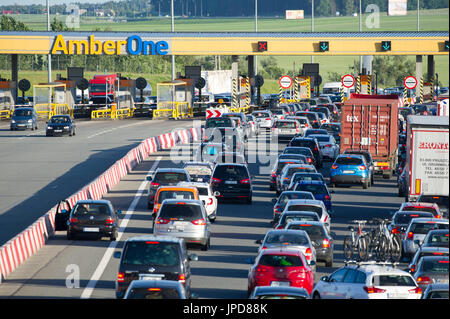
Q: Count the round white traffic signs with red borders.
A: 3